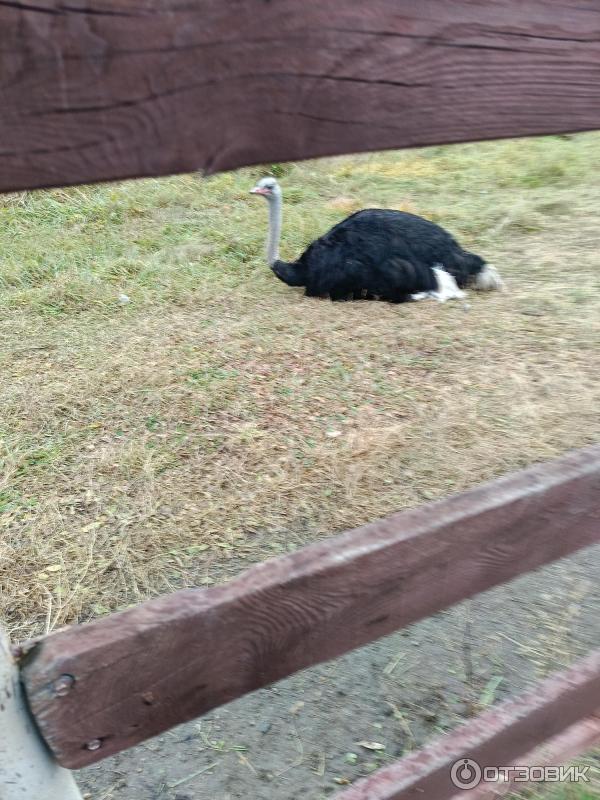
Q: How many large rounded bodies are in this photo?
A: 1